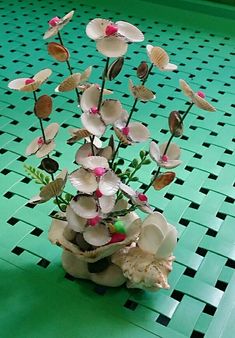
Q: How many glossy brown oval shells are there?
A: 7